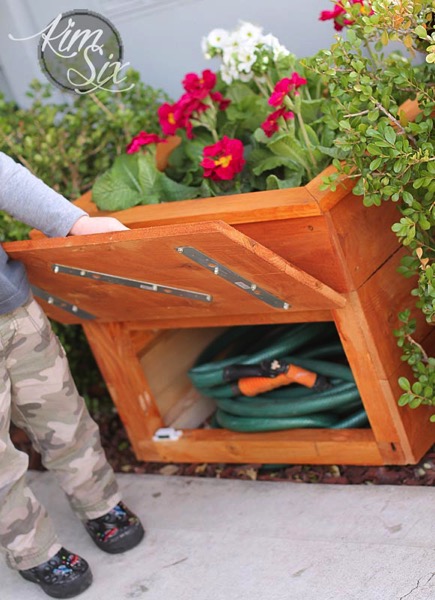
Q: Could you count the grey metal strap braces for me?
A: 3